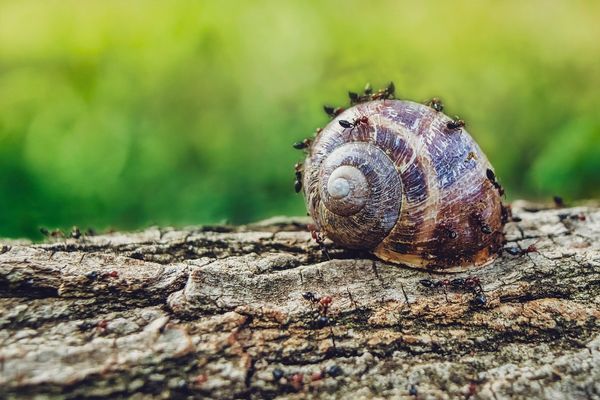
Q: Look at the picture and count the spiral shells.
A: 1